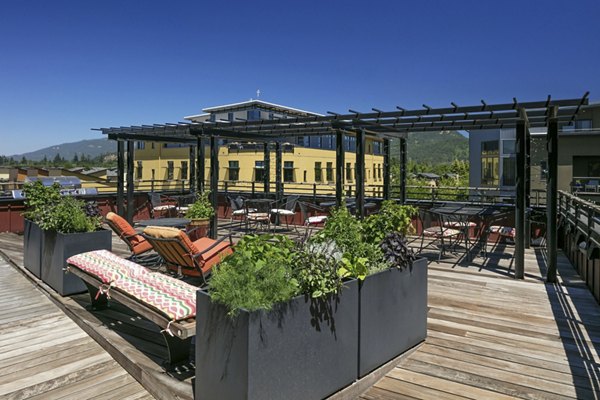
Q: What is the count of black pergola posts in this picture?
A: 14